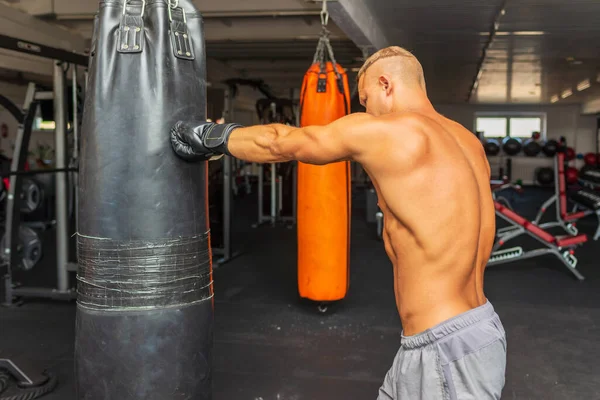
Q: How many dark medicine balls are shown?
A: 5